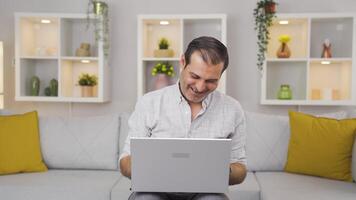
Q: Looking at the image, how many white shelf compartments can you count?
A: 12